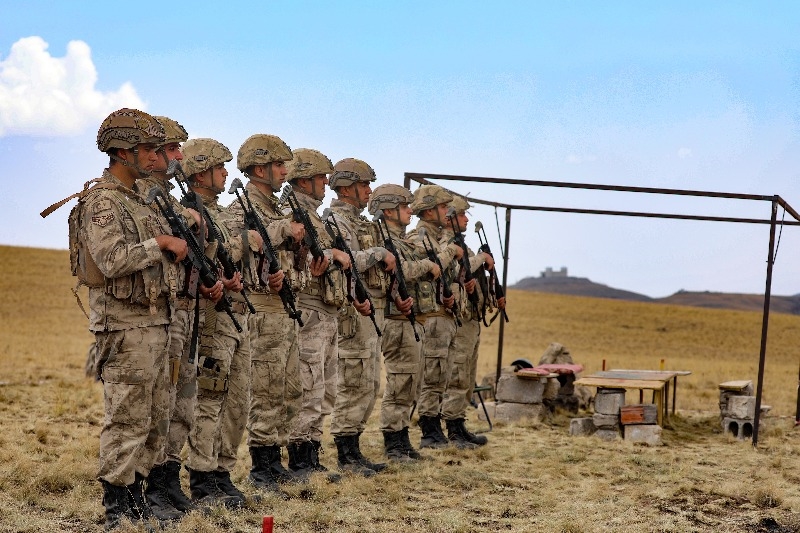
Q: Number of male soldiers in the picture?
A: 9